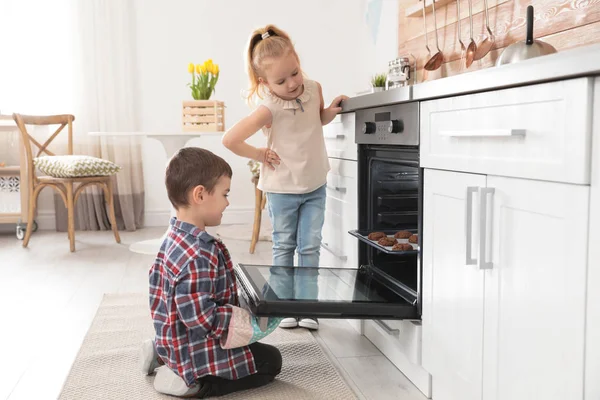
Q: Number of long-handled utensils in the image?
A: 5